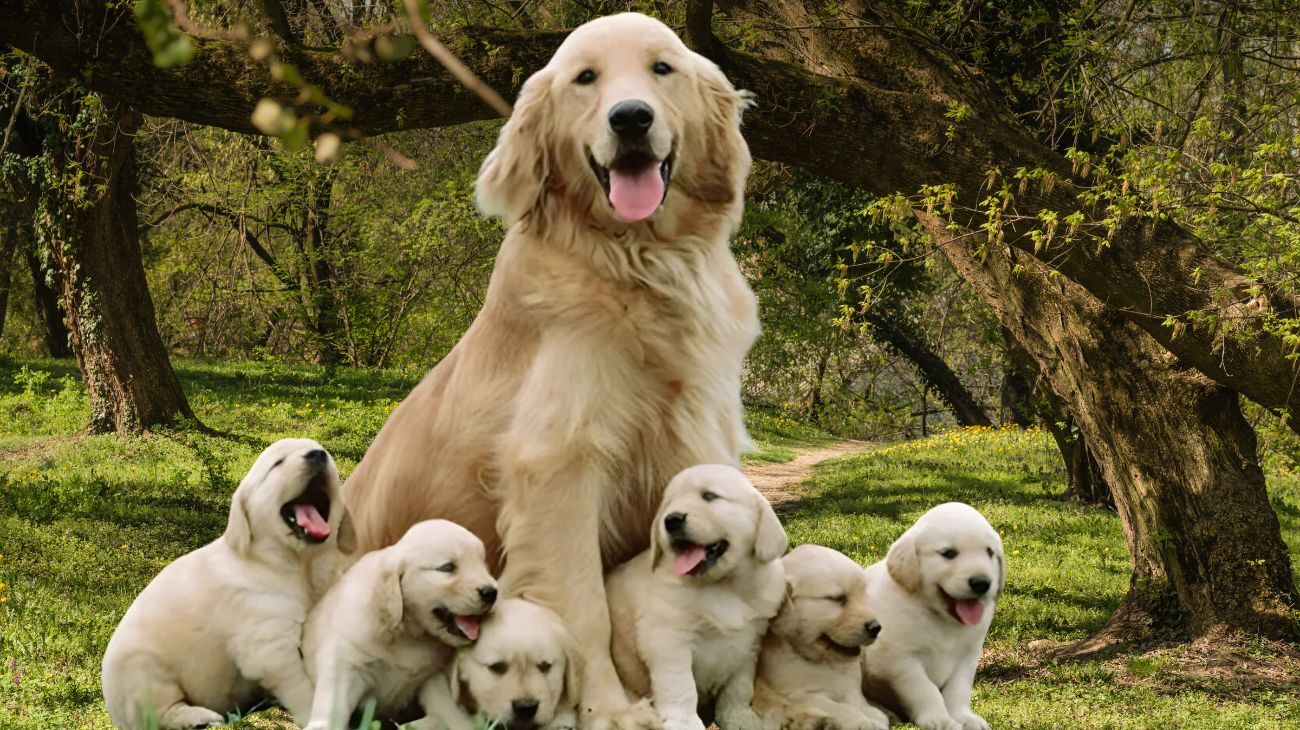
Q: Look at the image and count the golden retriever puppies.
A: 6